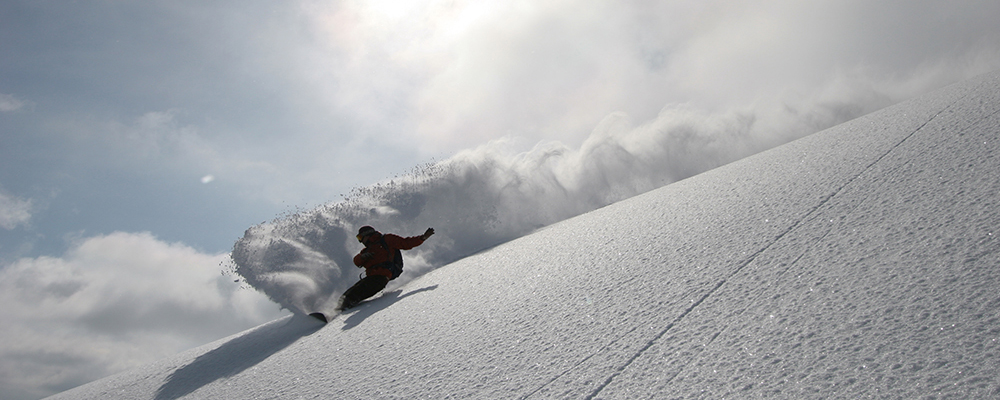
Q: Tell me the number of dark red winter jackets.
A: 1